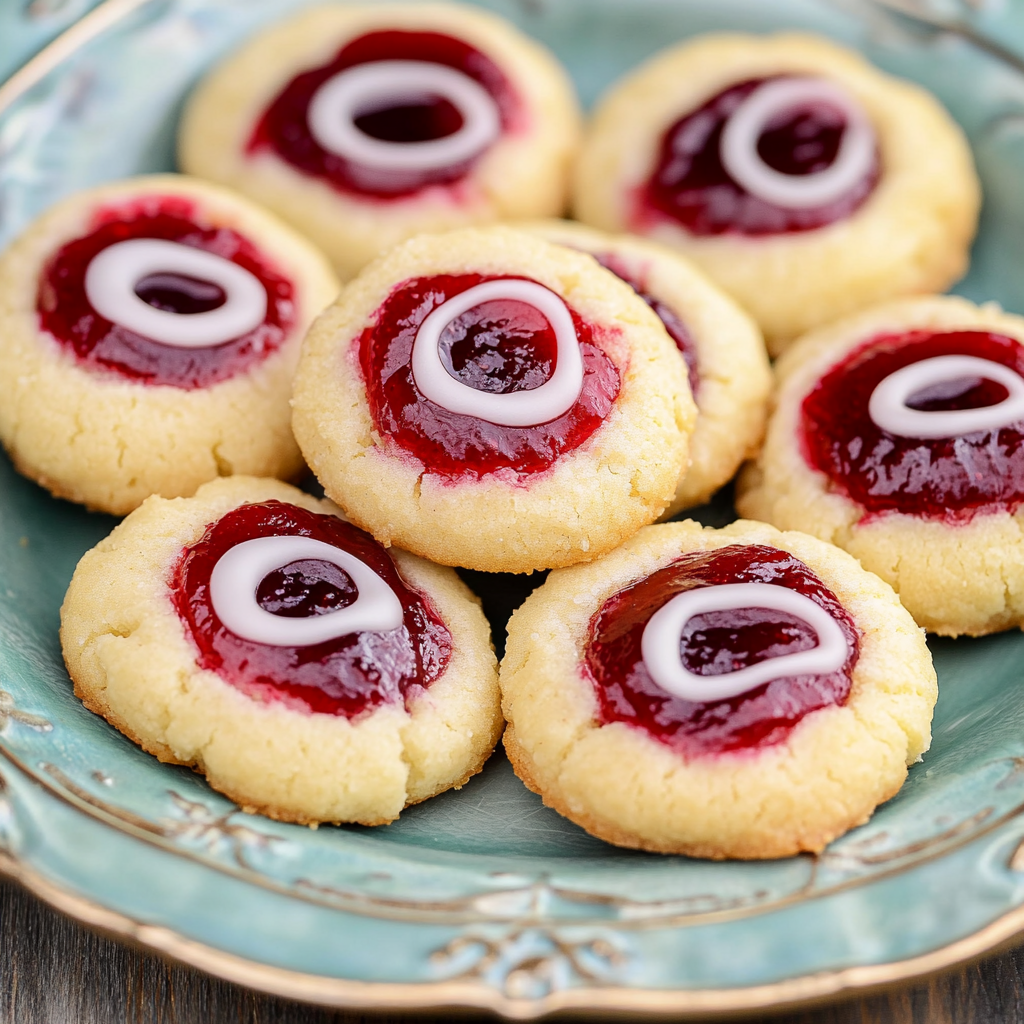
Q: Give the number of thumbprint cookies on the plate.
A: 8